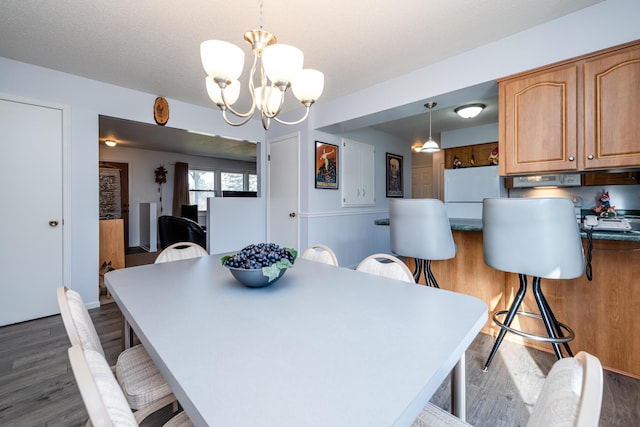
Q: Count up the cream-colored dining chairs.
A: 6